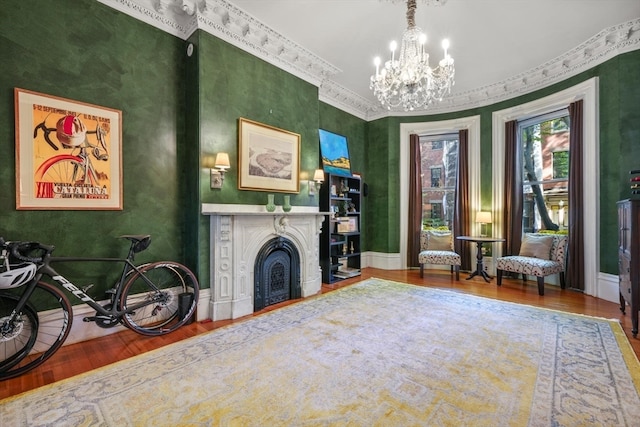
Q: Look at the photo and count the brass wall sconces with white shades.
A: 2